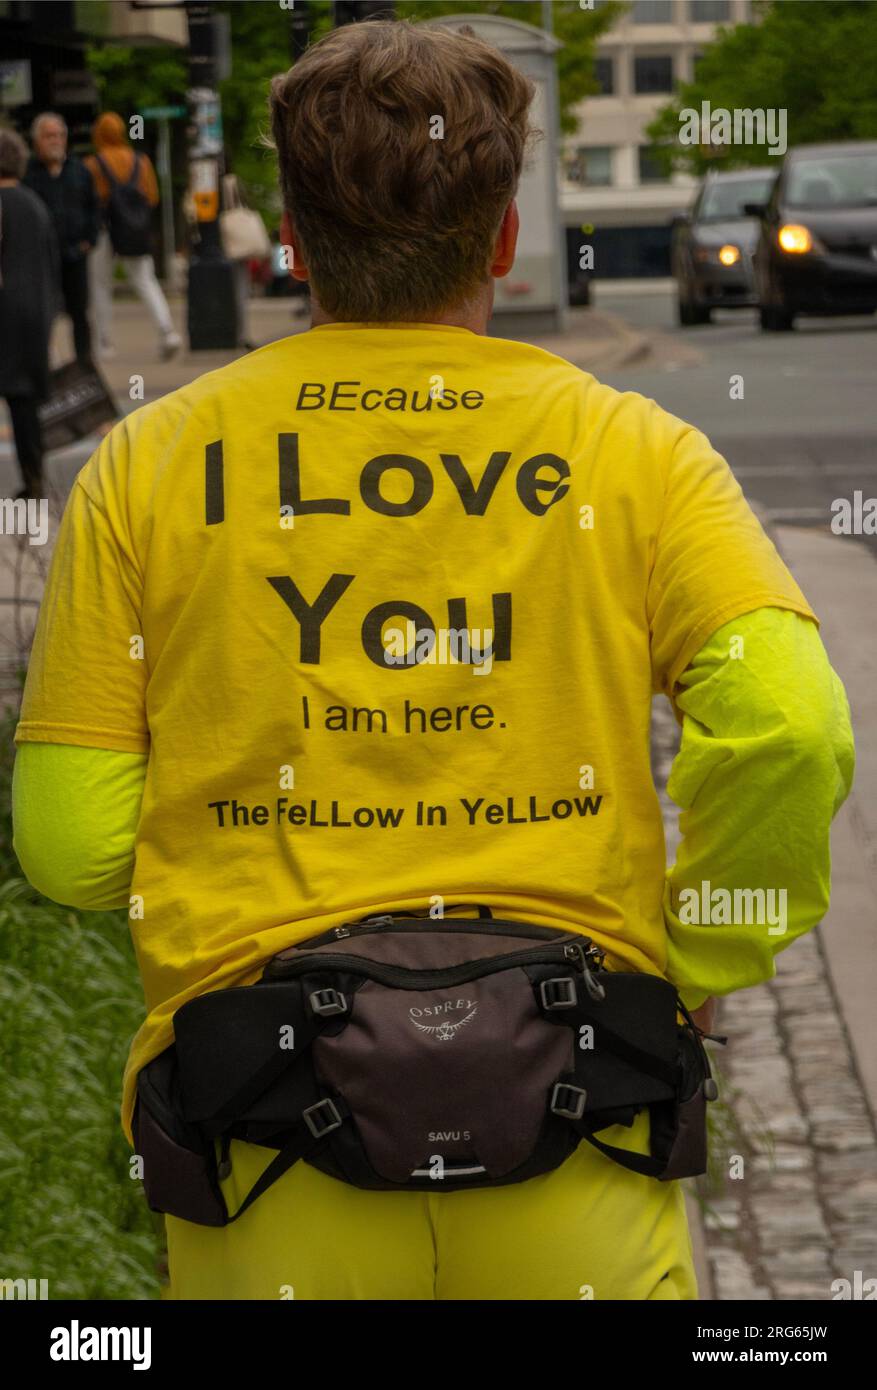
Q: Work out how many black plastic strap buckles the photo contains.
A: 4